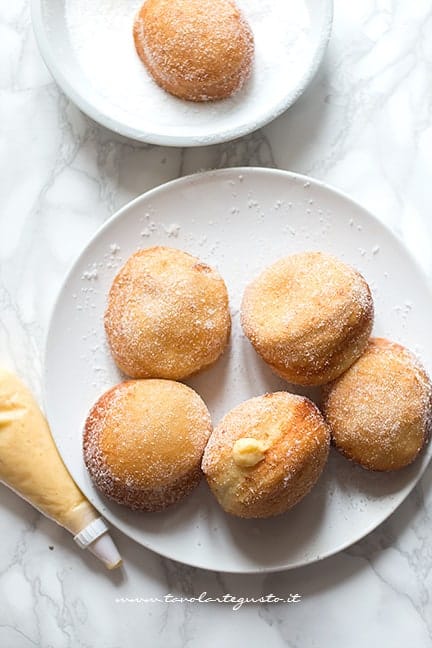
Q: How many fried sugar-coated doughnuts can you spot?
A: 6